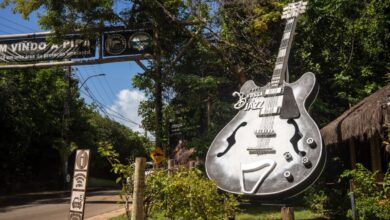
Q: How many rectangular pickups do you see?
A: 2